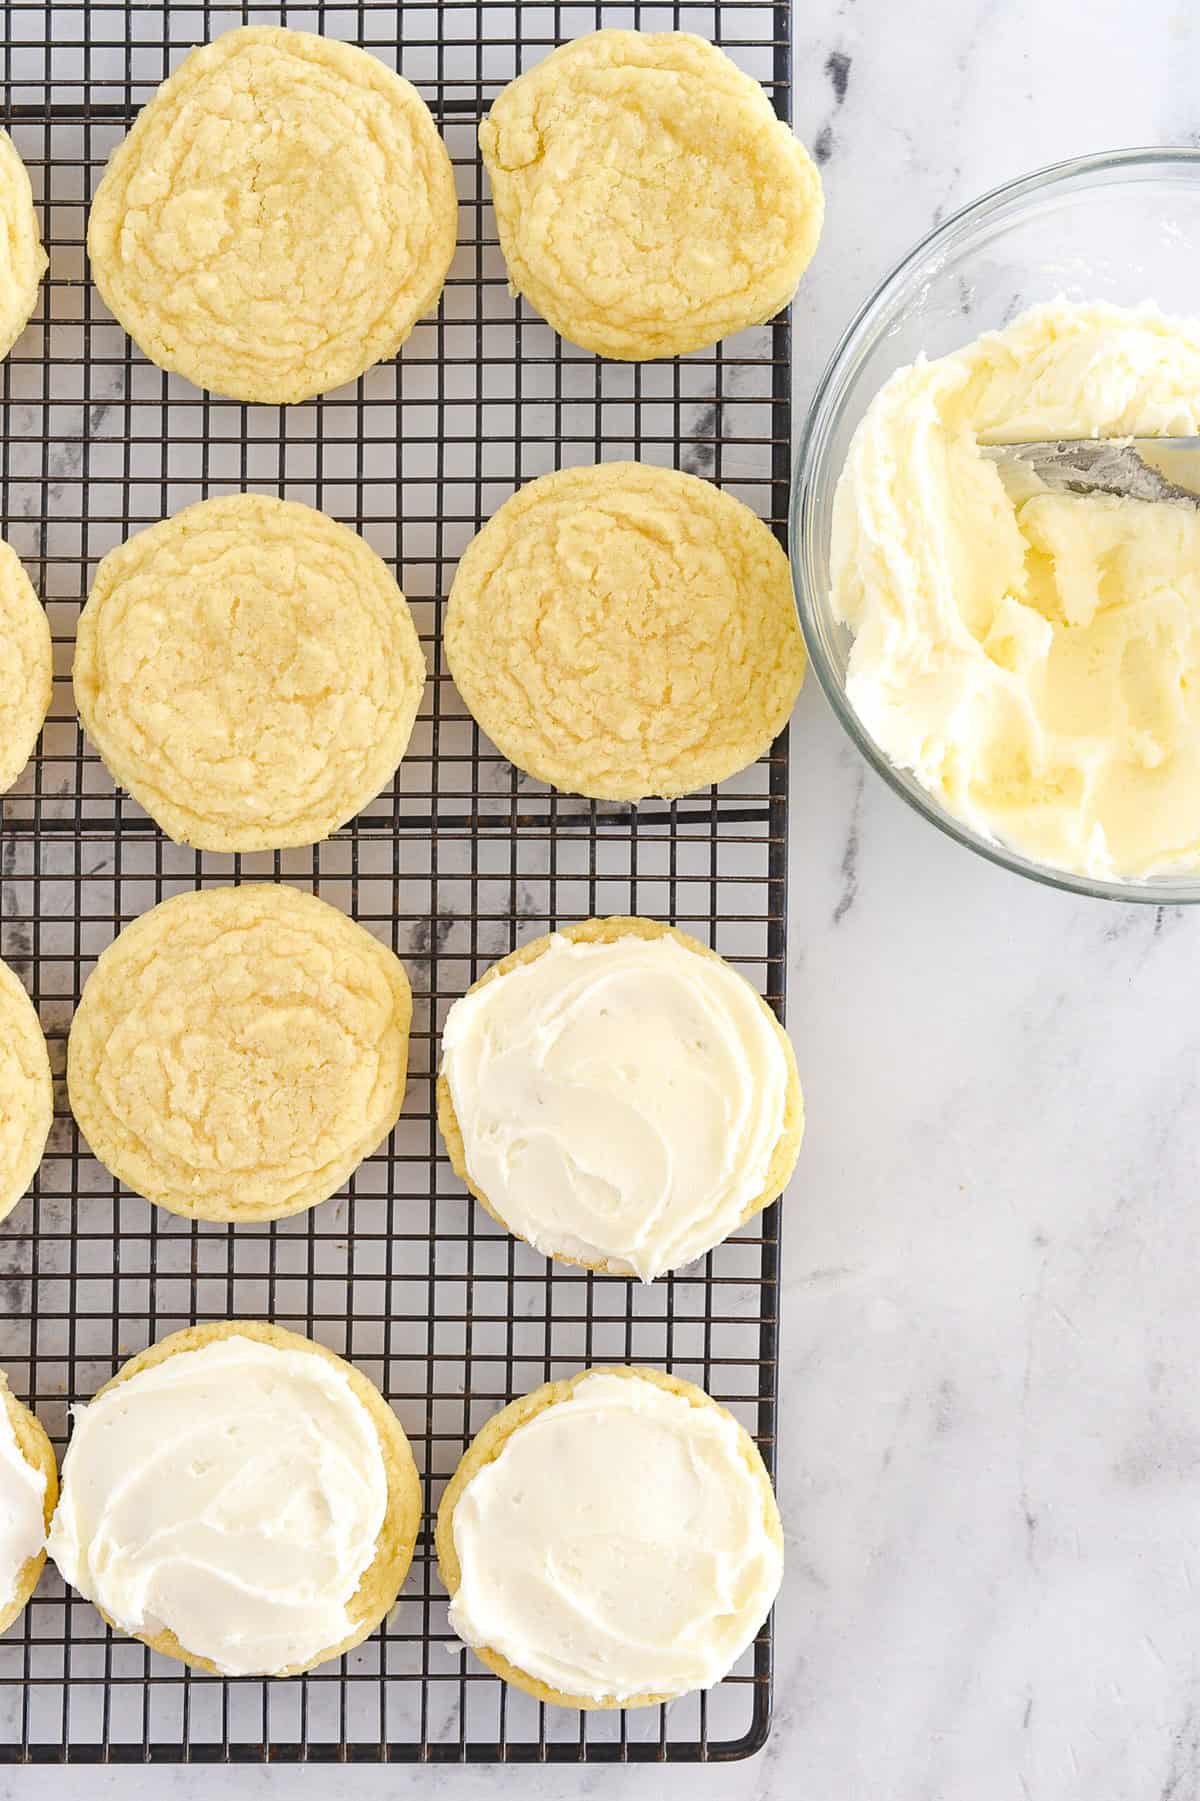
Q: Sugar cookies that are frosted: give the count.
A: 4